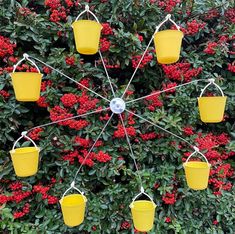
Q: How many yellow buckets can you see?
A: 8